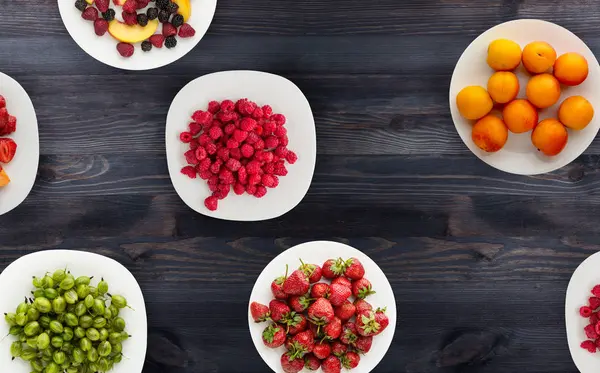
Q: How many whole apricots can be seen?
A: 10